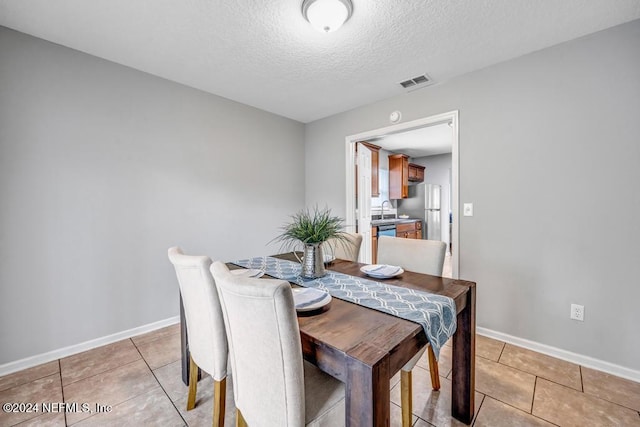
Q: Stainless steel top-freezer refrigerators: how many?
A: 1